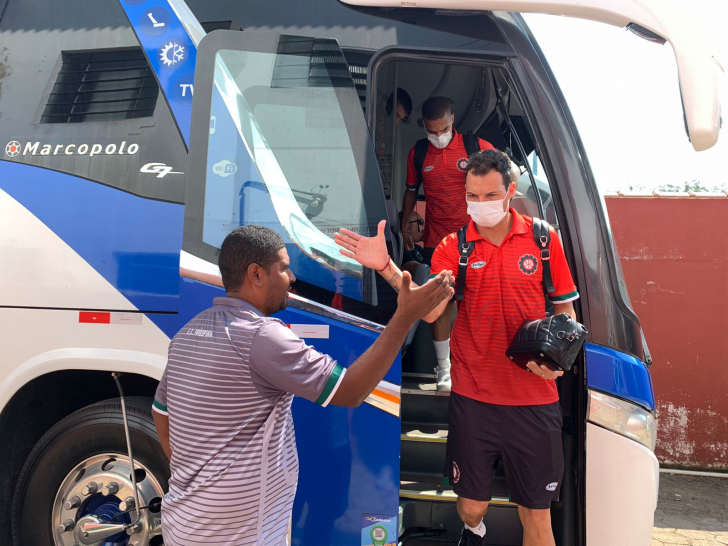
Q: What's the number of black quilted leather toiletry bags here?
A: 1